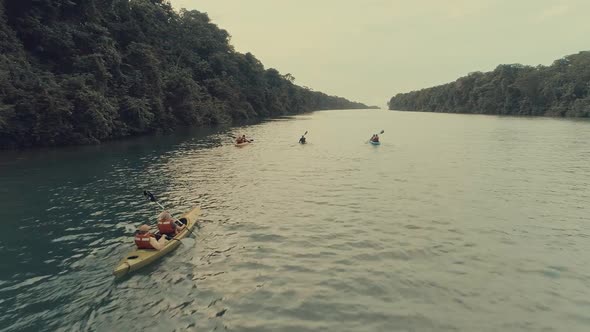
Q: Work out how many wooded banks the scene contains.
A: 2